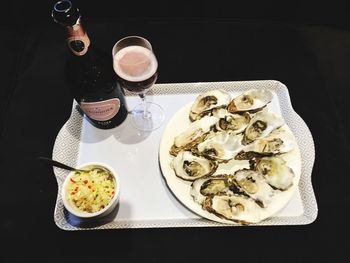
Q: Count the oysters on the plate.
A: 12